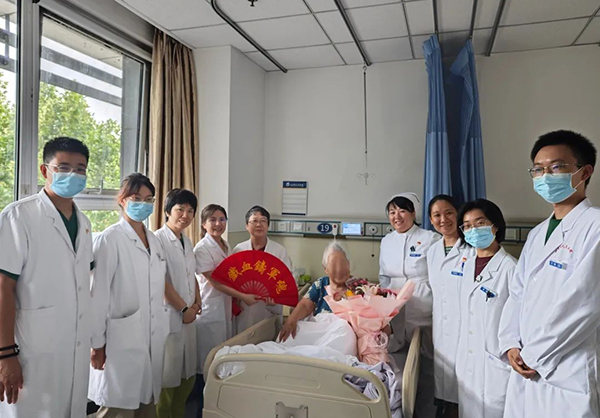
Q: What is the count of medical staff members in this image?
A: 9